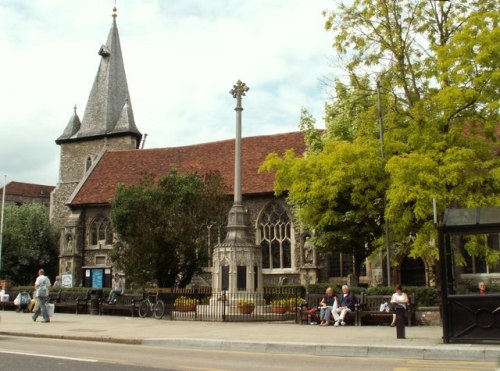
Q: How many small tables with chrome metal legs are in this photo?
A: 0